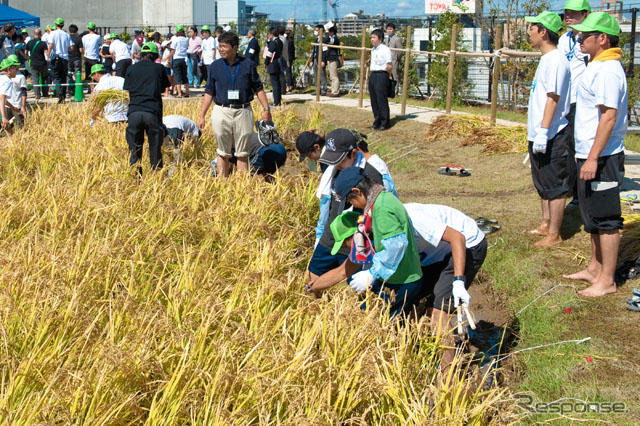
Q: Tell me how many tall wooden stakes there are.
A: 5